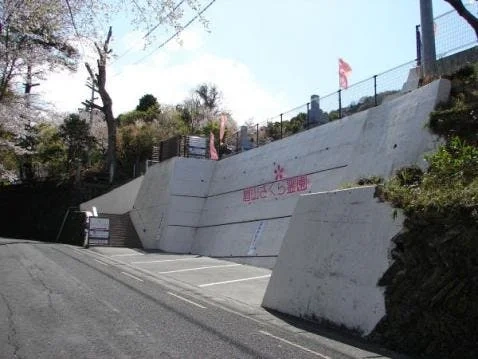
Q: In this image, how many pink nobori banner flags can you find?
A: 3